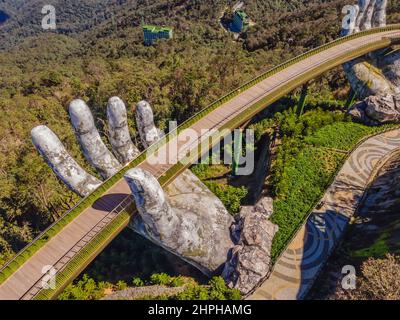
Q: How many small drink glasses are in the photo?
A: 0